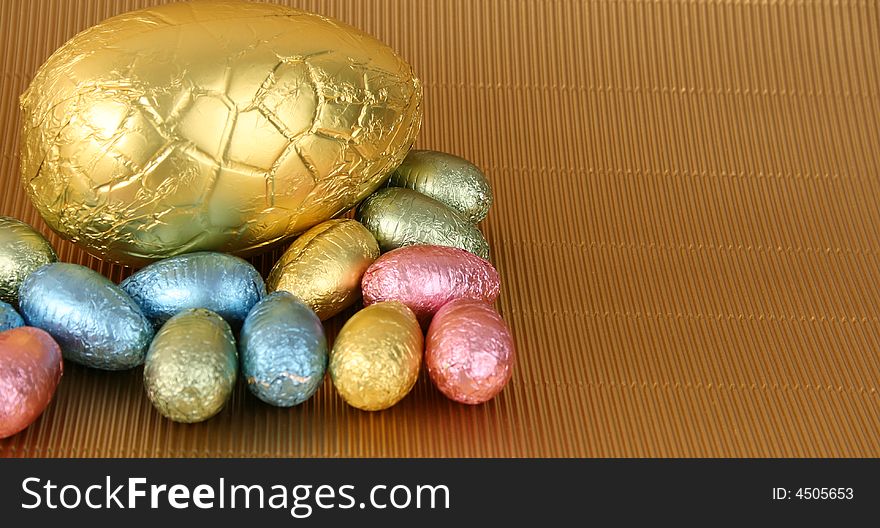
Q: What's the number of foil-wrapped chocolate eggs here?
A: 14